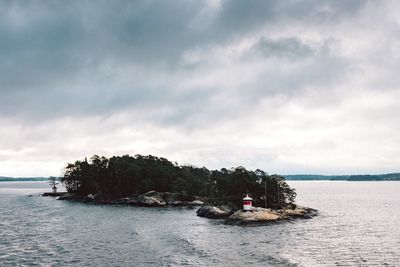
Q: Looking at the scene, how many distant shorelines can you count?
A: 2